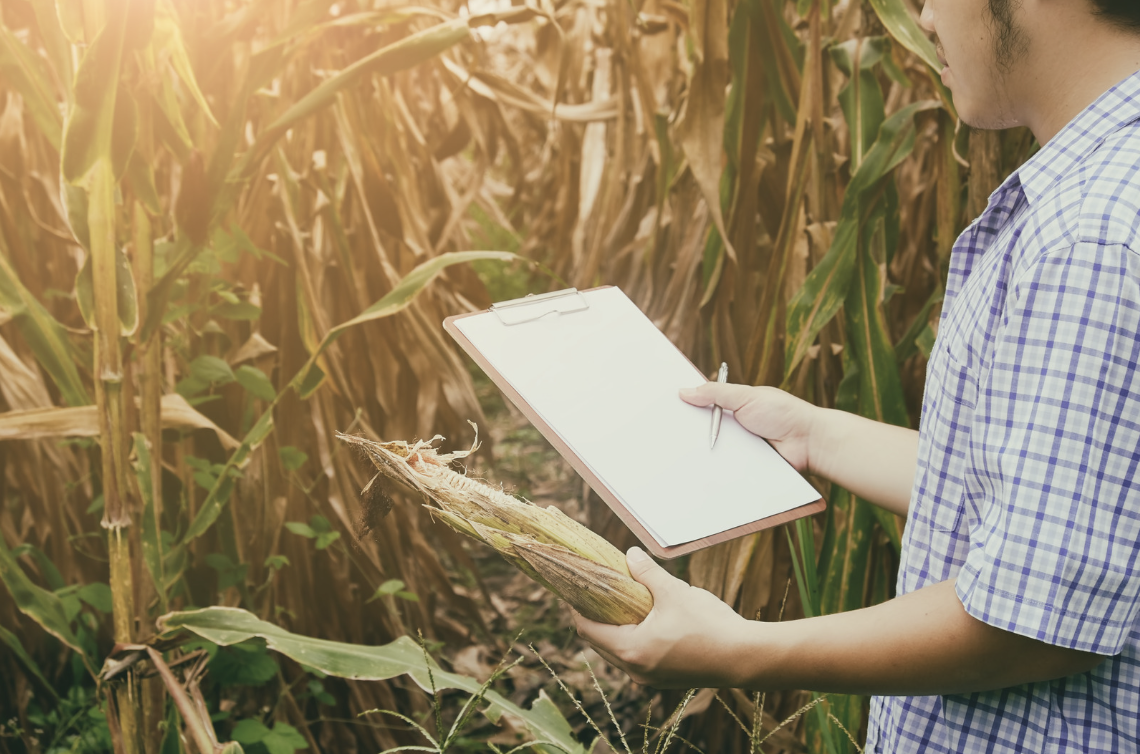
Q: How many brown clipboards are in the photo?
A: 1